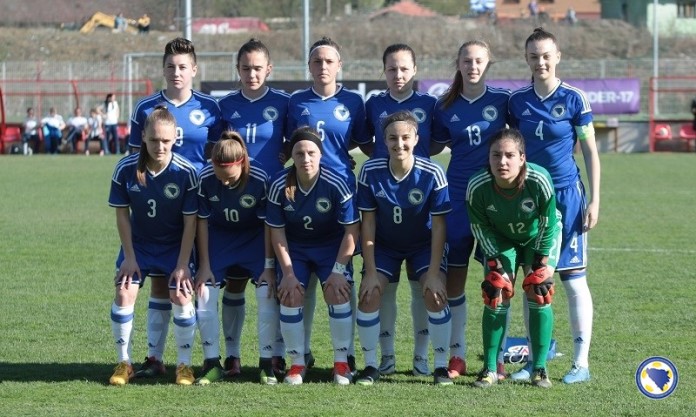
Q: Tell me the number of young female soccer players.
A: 11